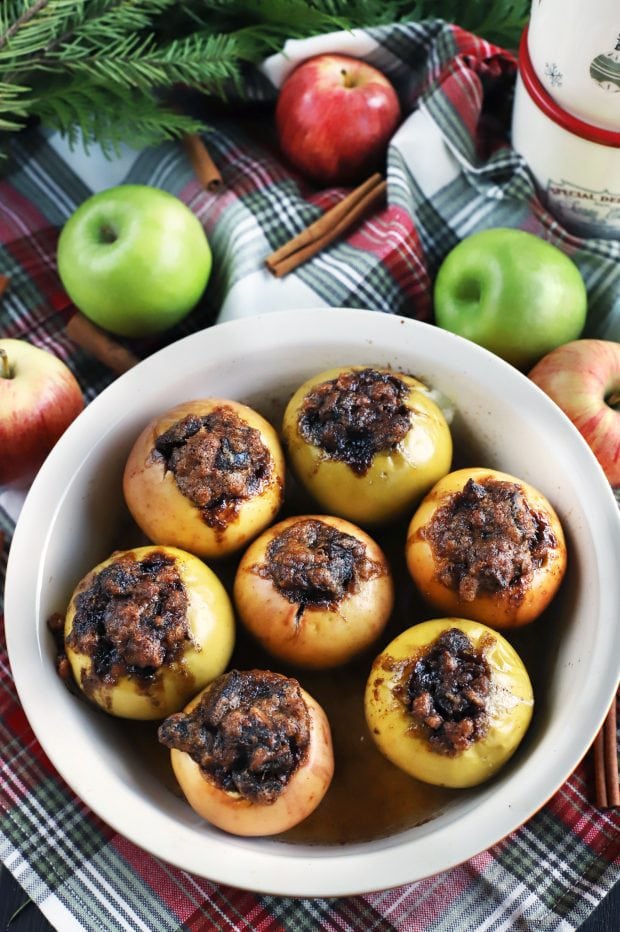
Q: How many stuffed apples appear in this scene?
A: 7